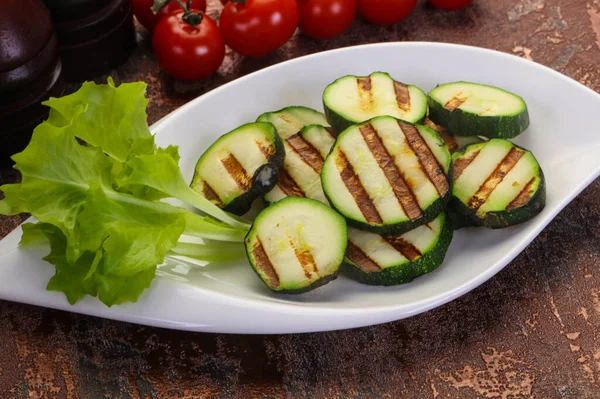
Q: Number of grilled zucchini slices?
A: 10